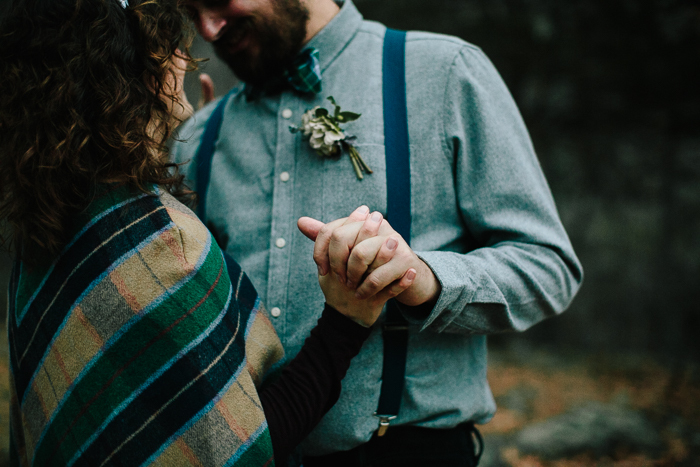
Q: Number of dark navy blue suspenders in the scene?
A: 2